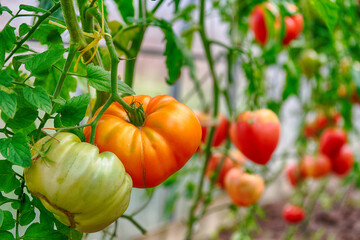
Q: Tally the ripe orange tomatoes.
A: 1